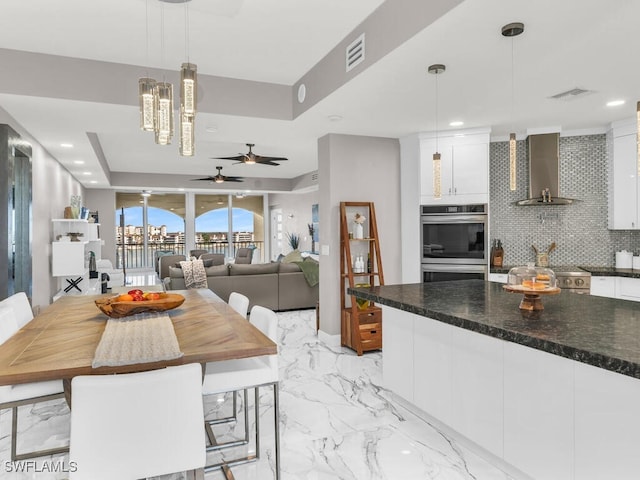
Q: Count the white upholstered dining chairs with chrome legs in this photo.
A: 5